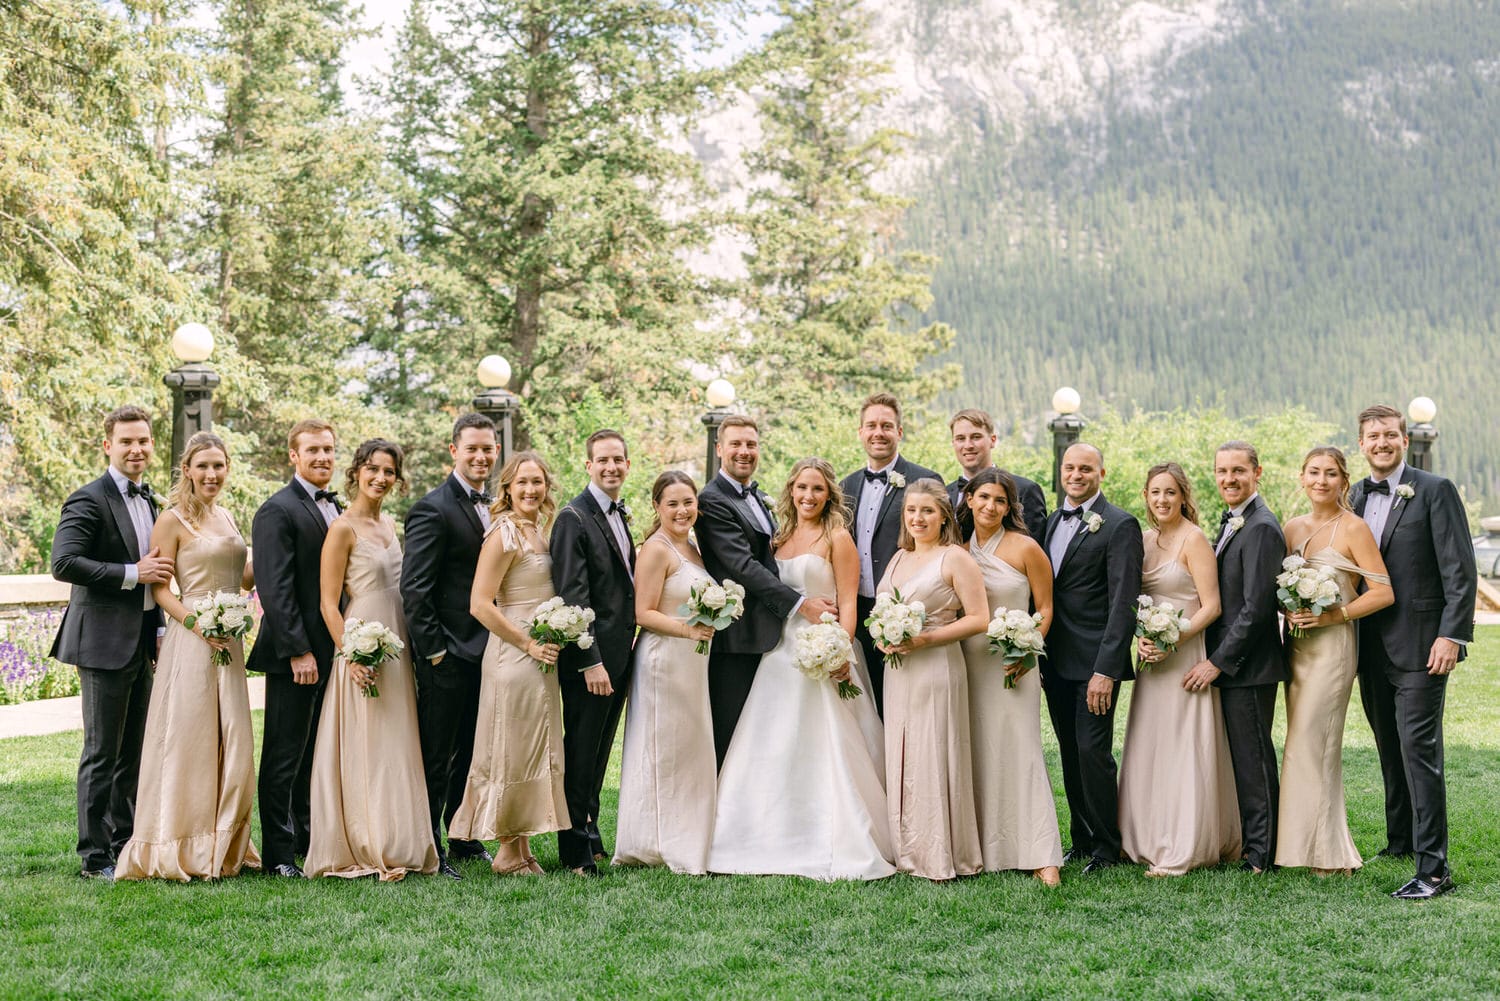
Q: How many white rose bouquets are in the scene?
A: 9